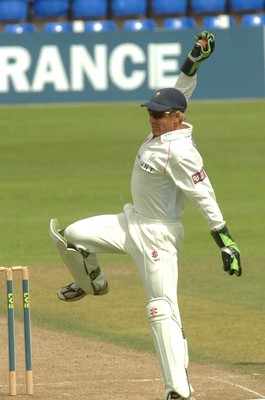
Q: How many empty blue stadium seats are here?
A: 14